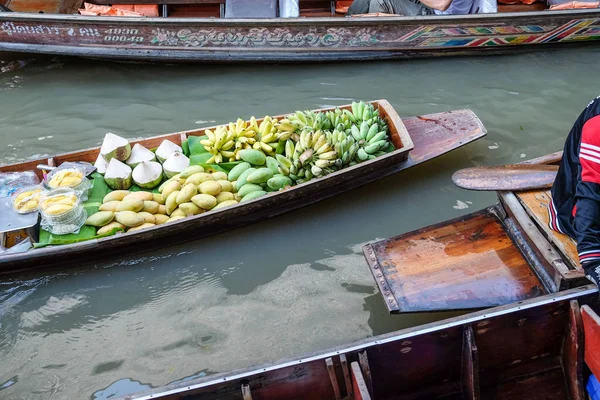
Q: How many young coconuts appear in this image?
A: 7